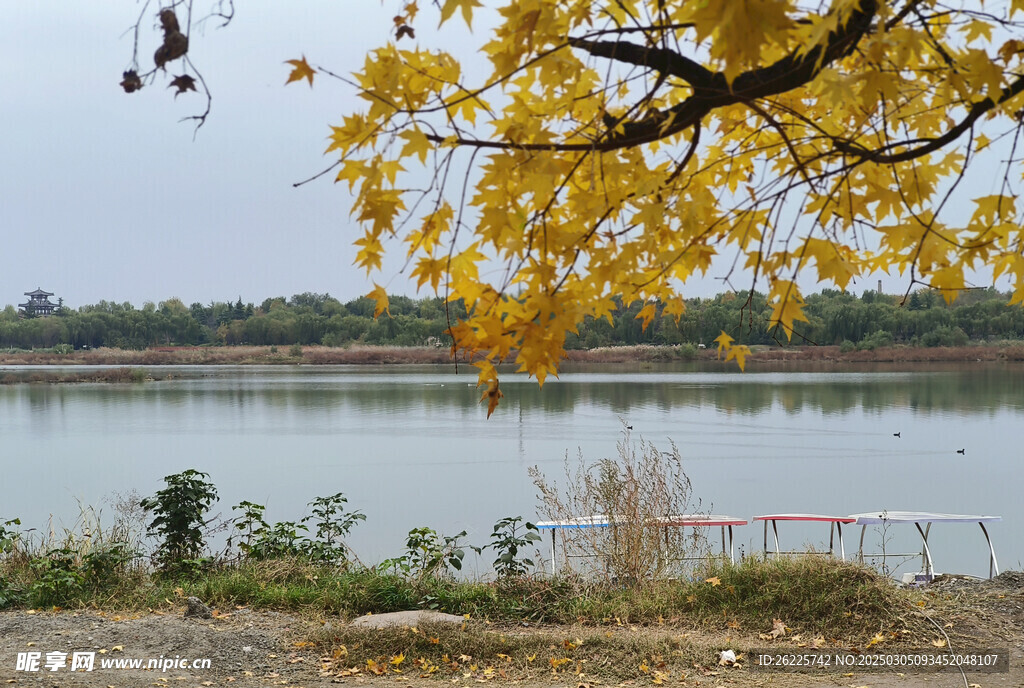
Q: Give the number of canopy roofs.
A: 4